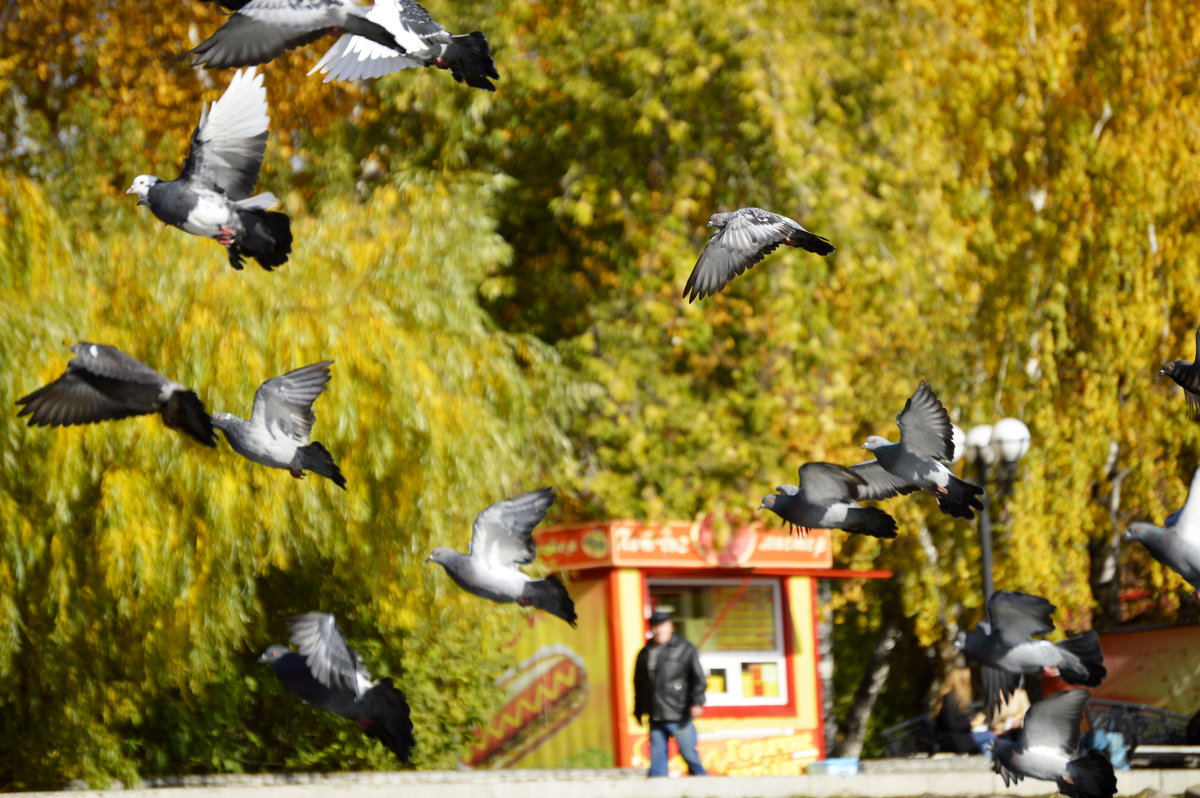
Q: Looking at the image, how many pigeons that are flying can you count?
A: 14